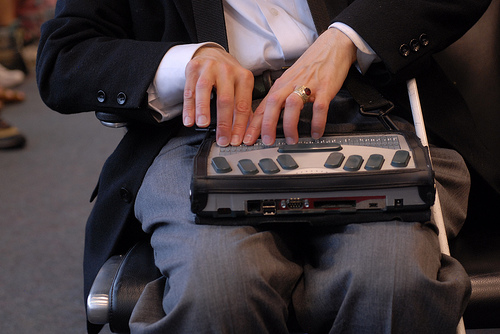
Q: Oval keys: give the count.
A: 8